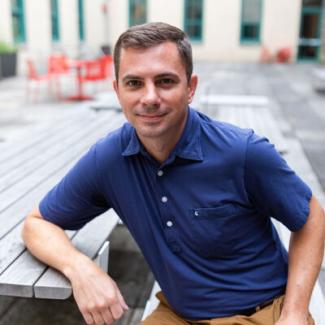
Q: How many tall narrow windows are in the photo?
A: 6